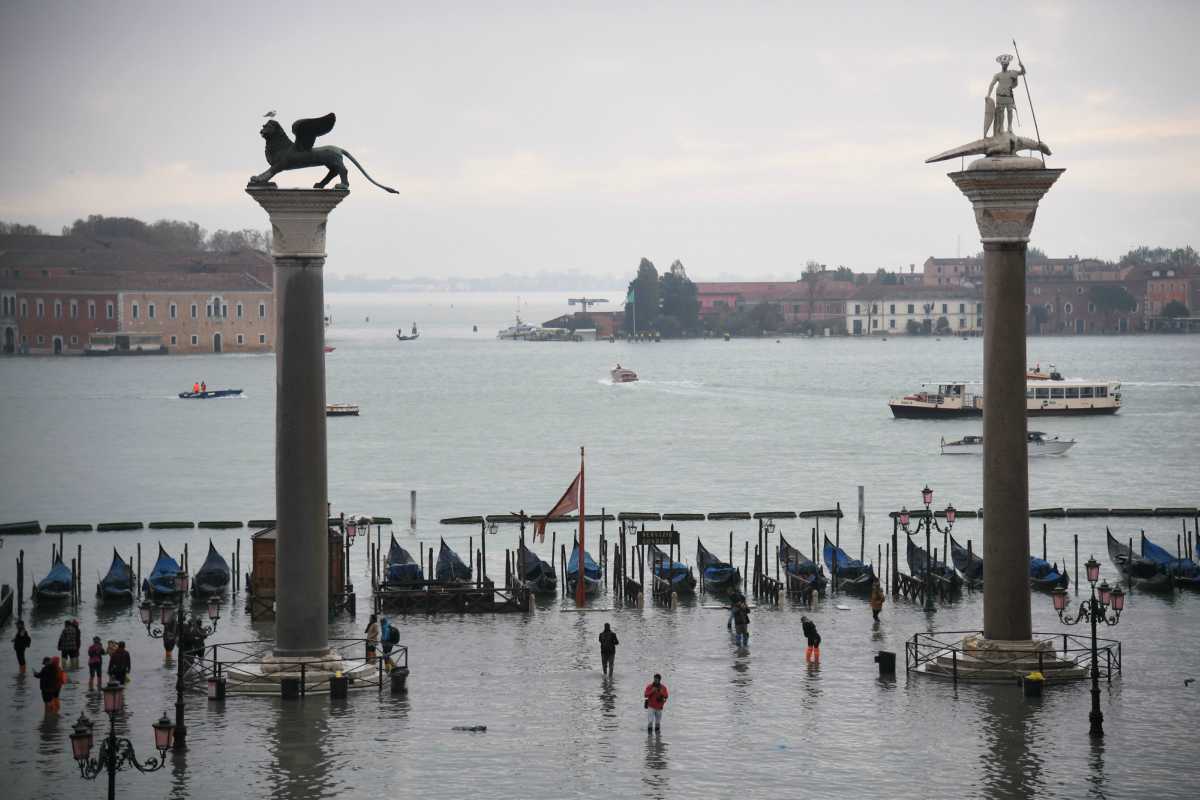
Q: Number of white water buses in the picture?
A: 1